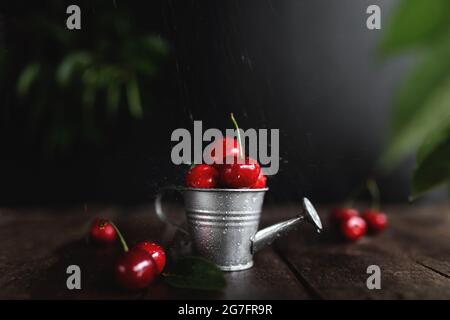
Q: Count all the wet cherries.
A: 10